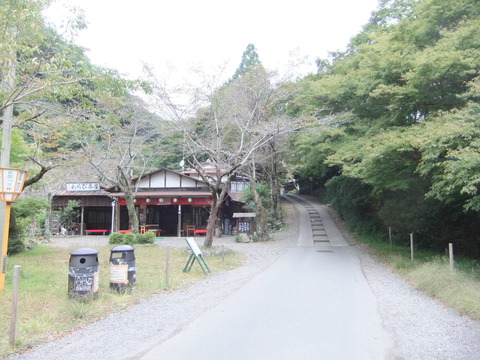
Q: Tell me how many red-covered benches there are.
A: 3